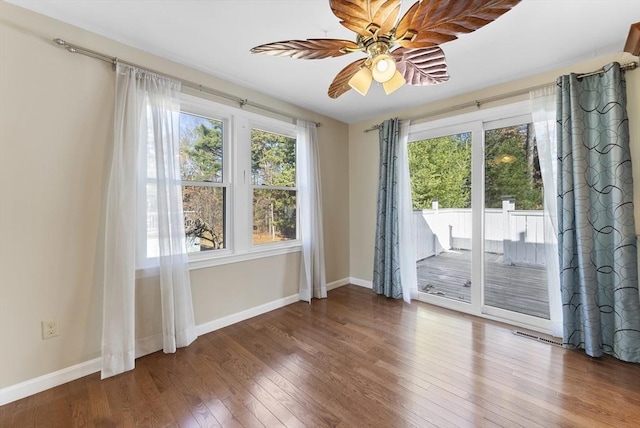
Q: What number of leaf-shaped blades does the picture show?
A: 5